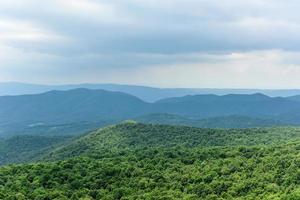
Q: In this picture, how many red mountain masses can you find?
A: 0